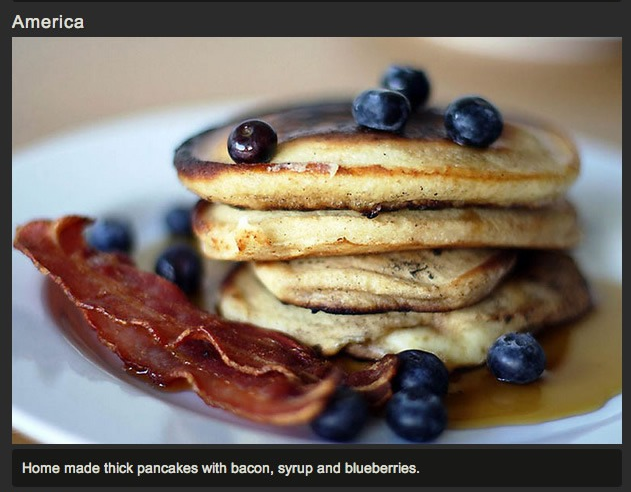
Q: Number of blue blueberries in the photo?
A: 11